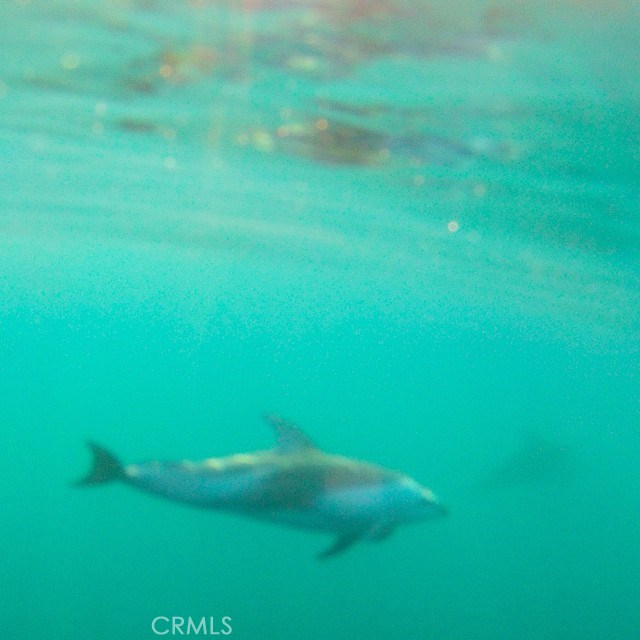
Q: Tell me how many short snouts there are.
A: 1